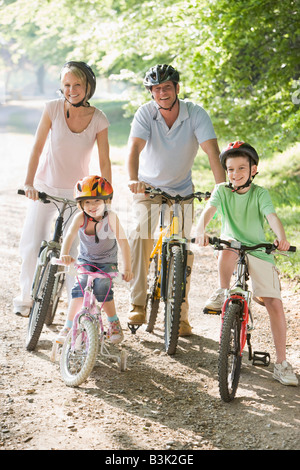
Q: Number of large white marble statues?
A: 0